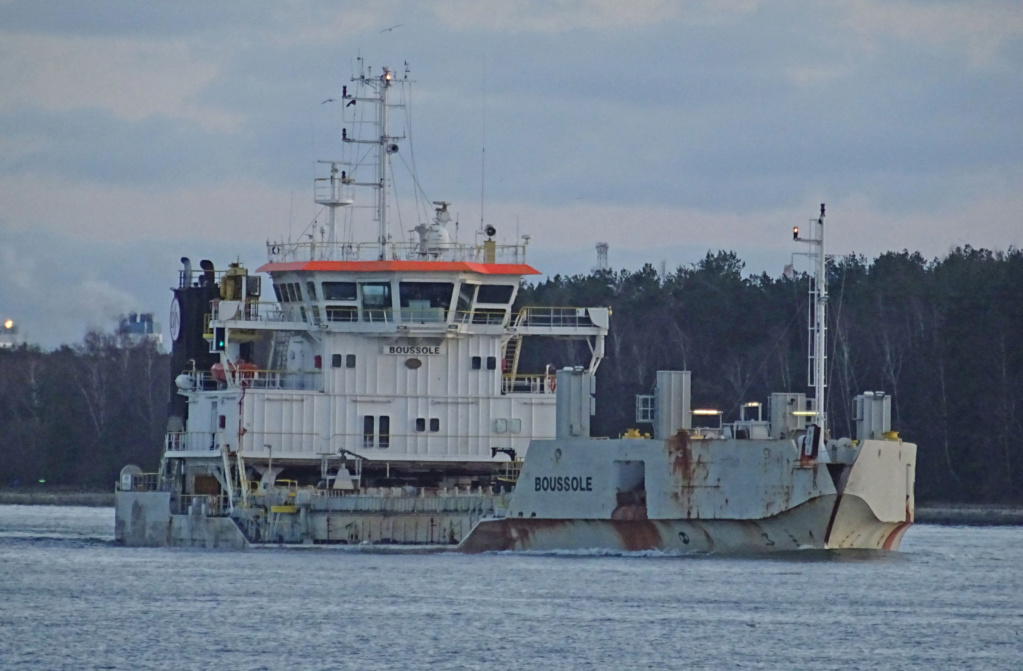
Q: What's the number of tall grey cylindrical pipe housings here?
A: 4